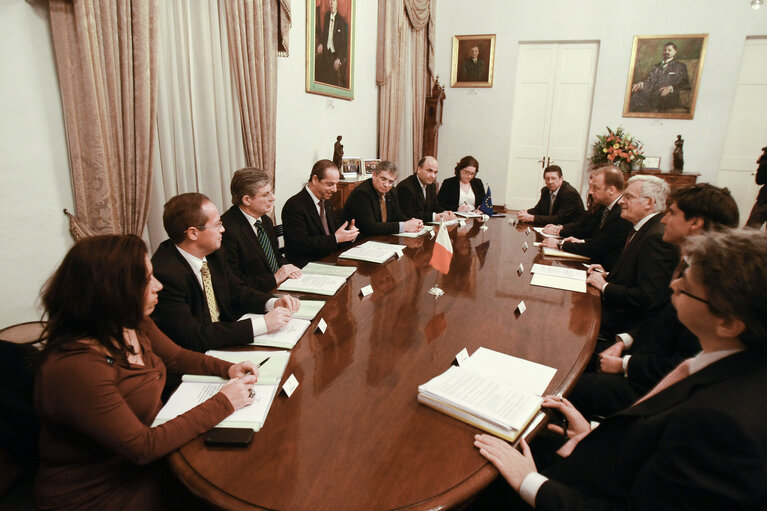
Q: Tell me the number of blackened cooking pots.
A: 0